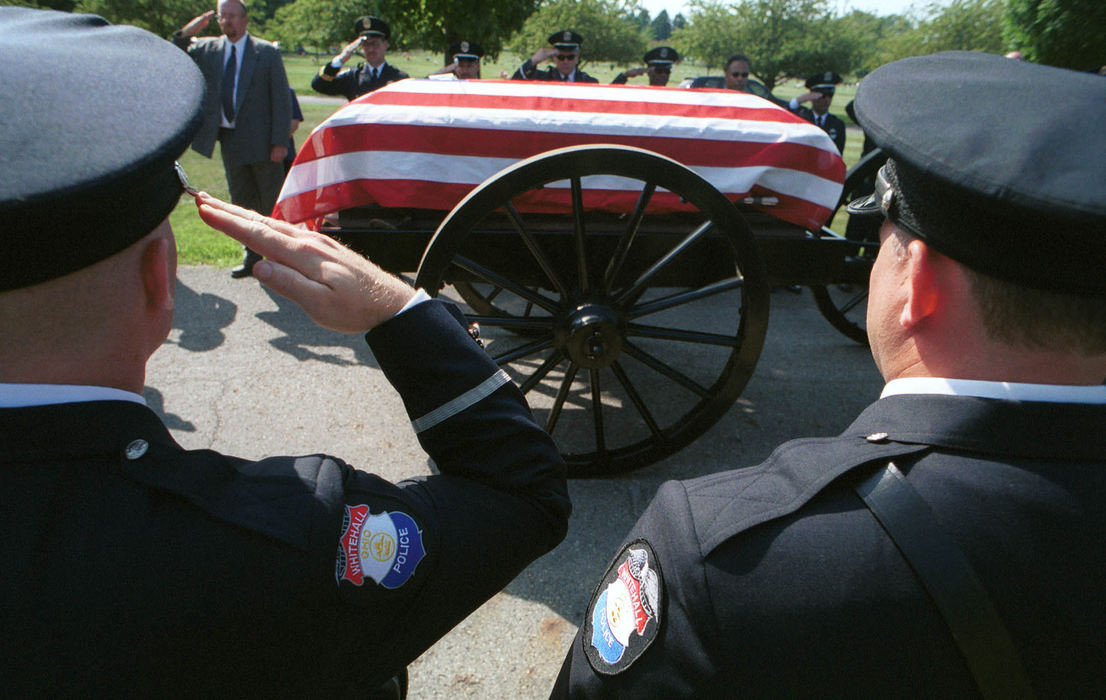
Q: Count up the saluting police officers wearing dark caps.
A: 6